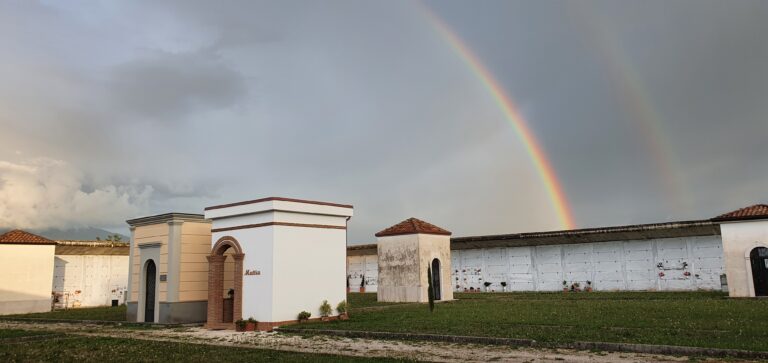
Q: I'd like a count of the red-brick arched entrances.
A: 1